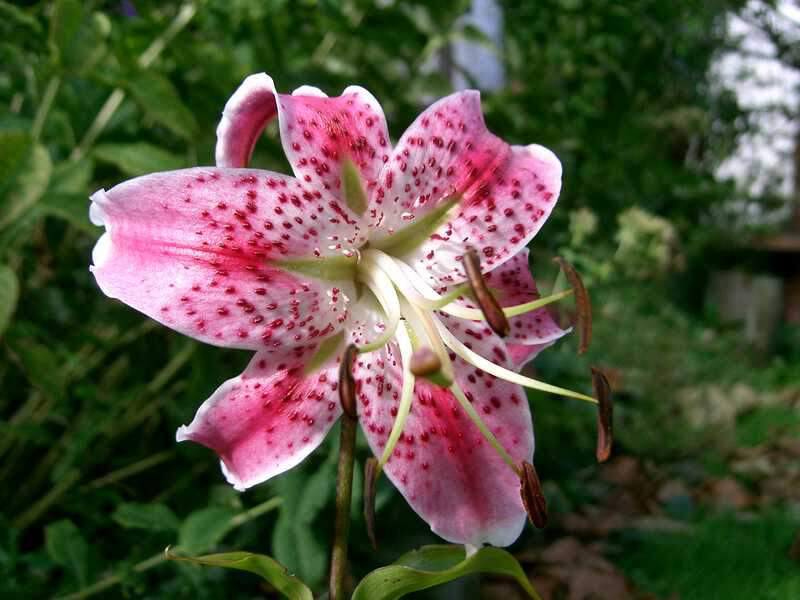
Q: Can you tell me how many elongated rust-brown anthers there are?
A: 6